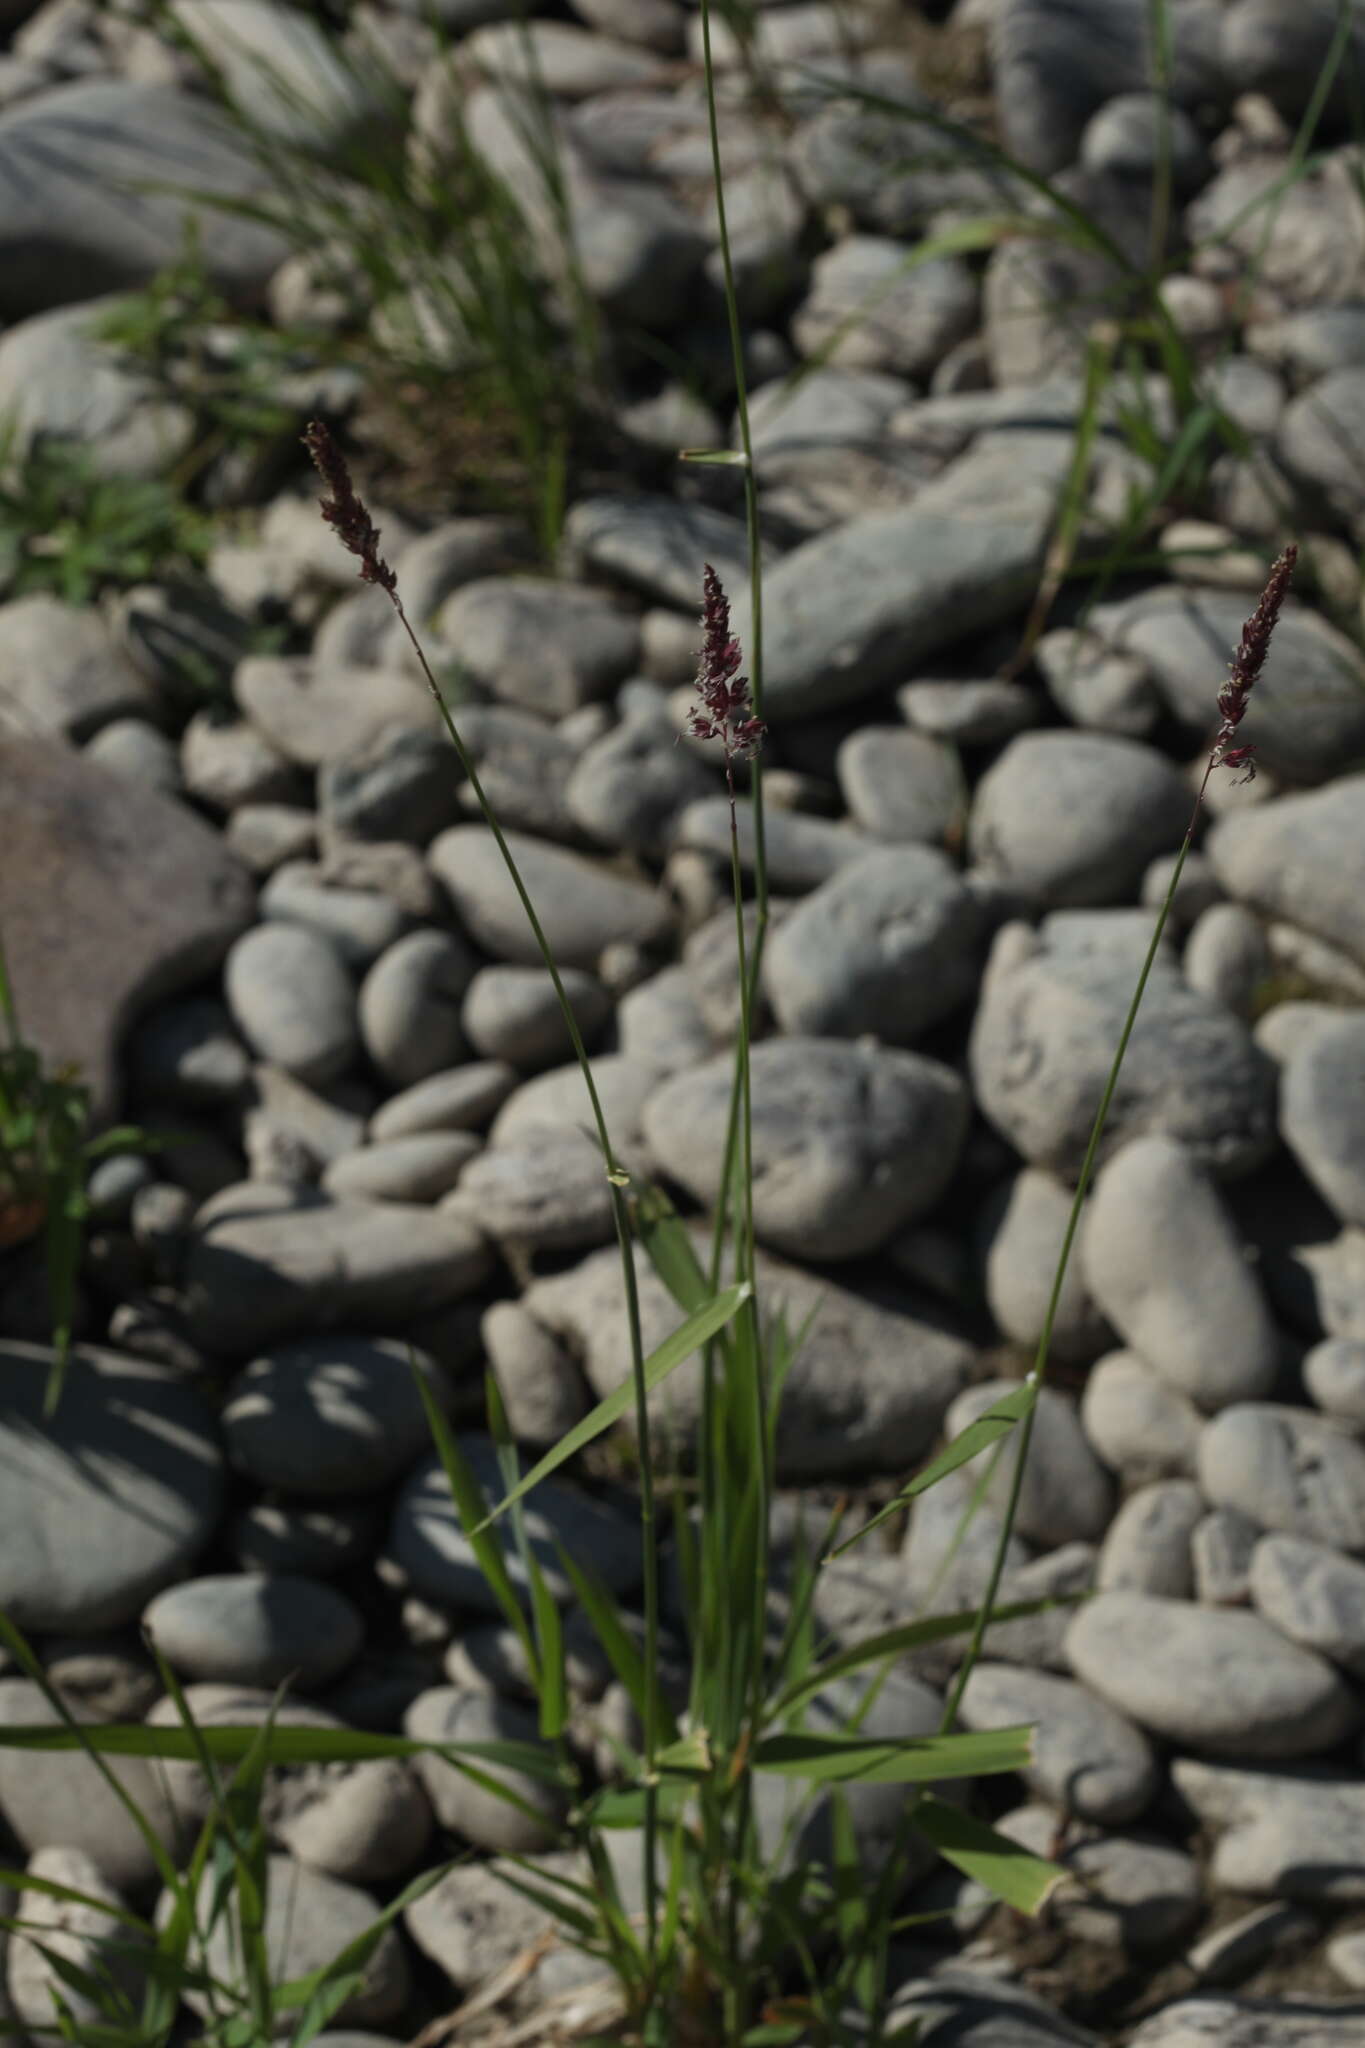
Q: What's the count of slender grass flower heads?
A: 3